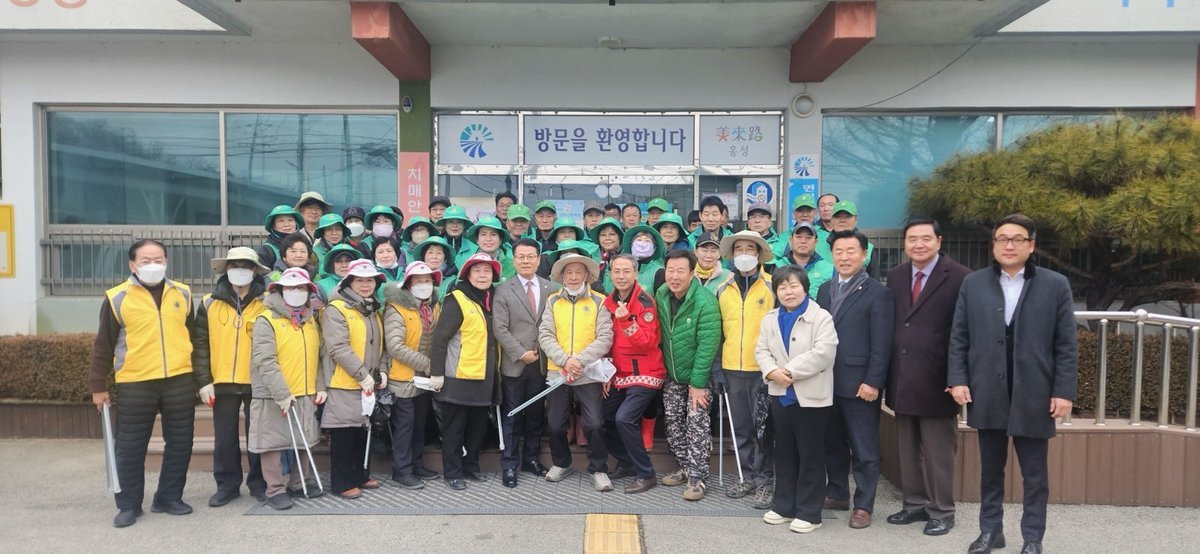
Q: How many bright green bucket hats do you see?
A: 13